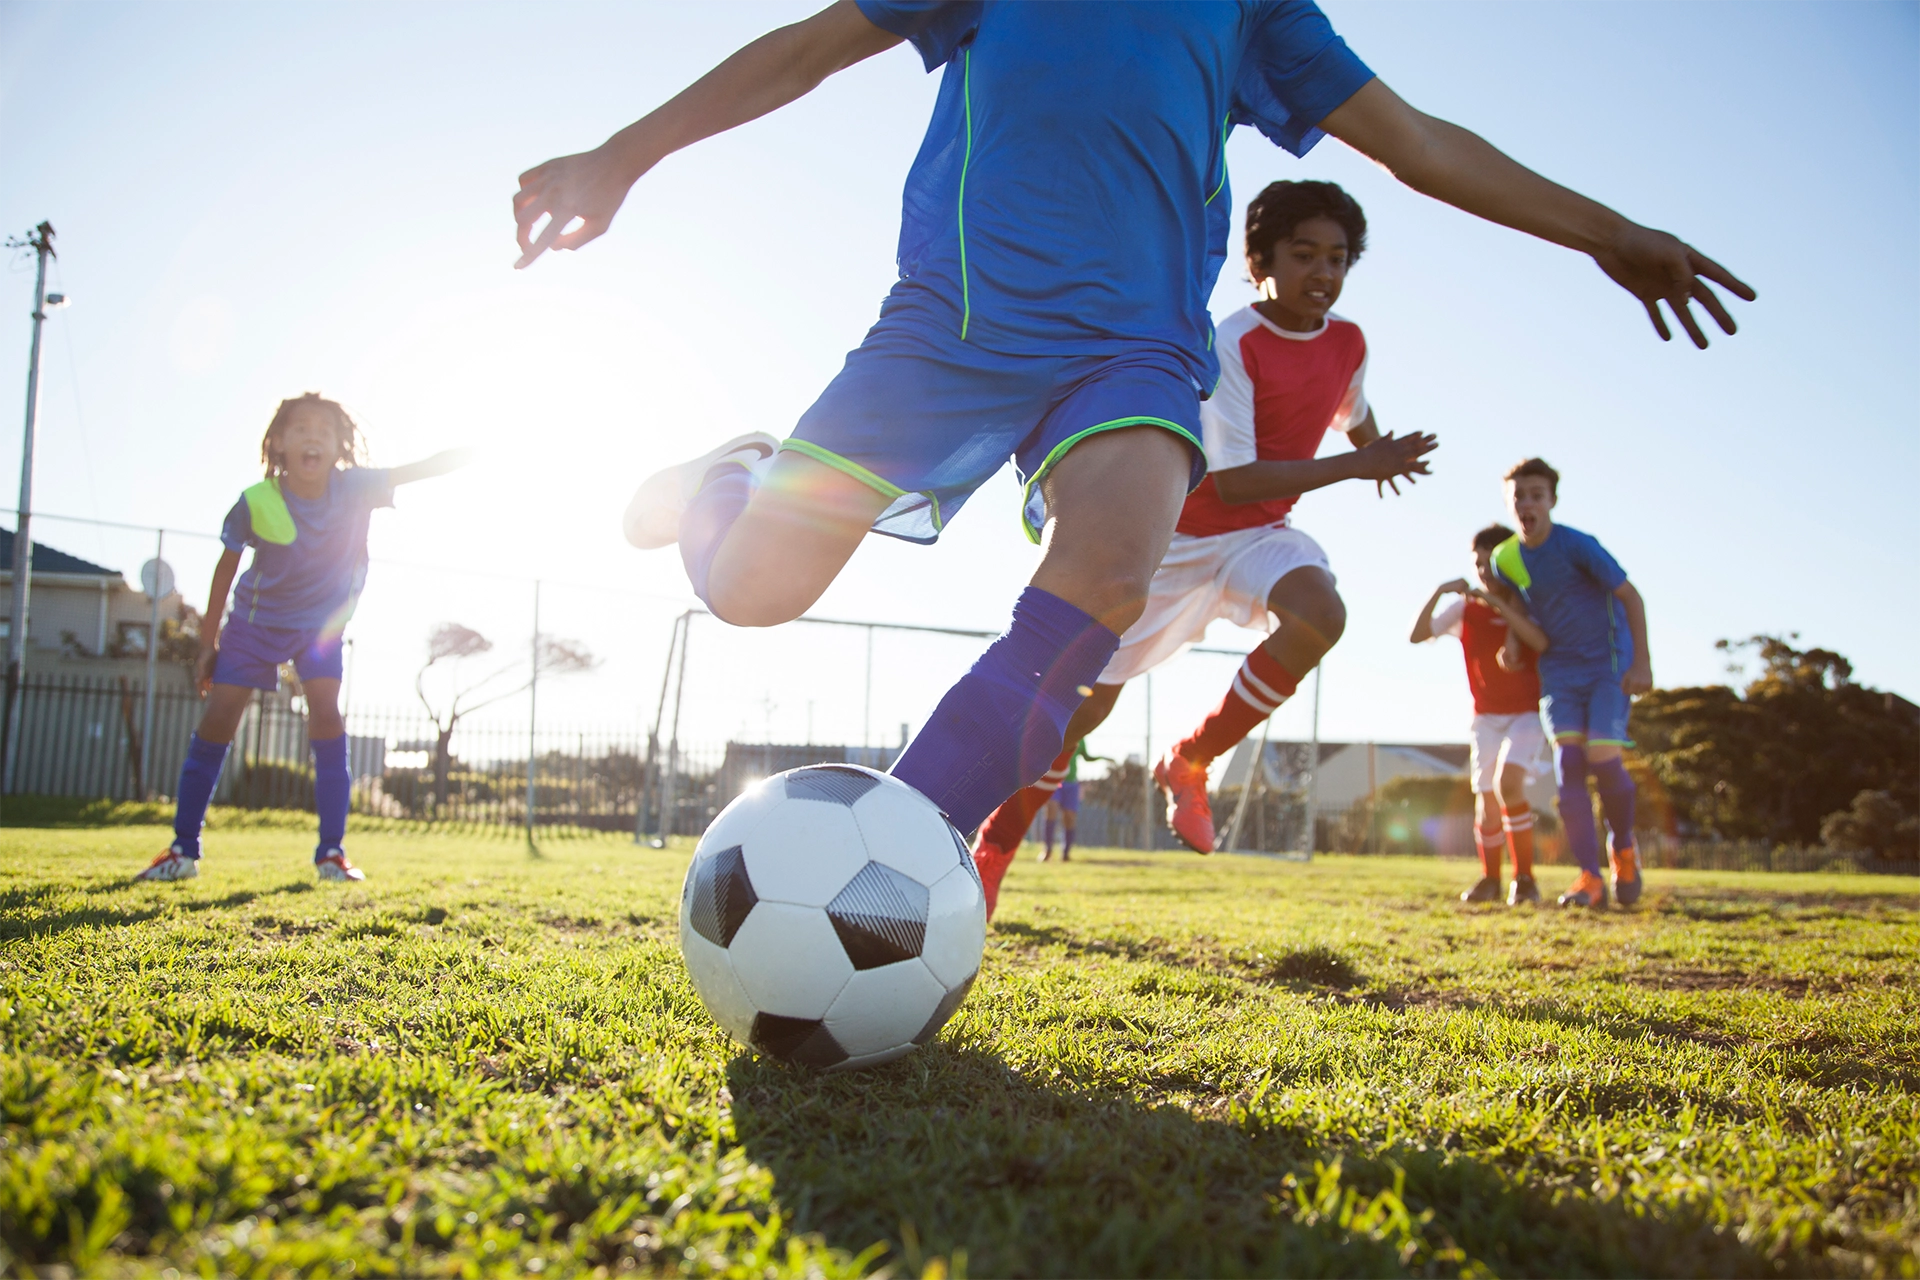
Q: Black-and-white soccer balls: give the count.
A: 1